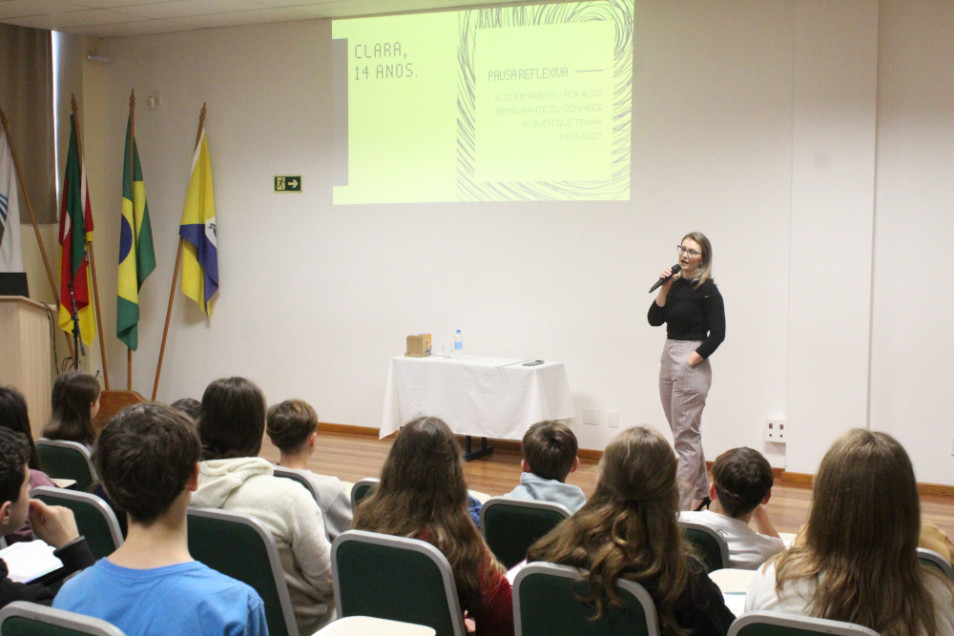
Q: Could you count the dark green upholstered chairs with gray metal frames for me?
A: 12